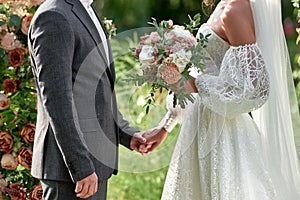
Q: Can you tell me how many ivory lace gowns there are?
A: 1